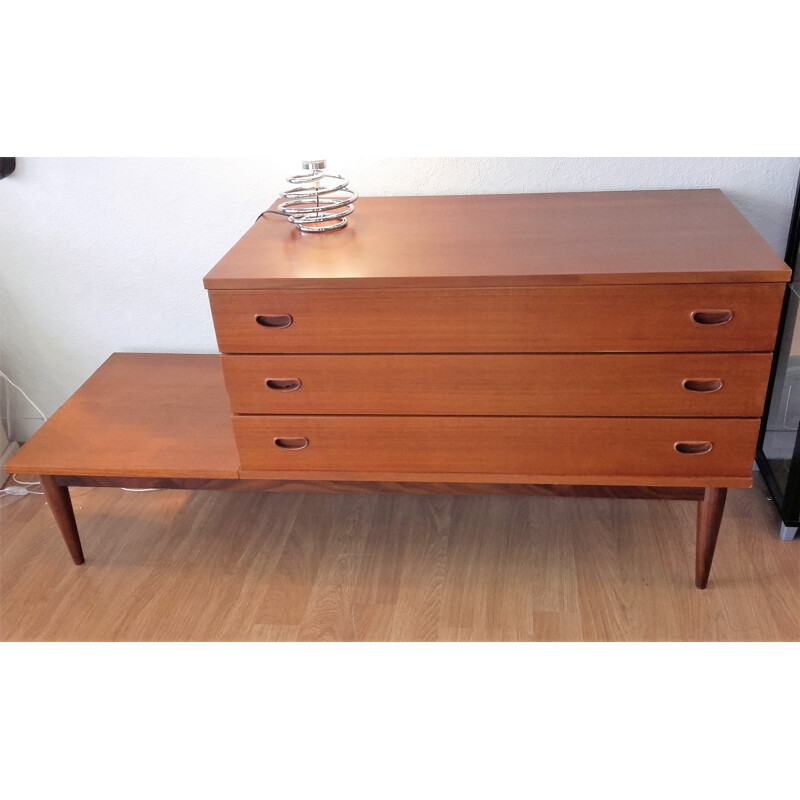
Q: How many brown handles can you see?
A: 6